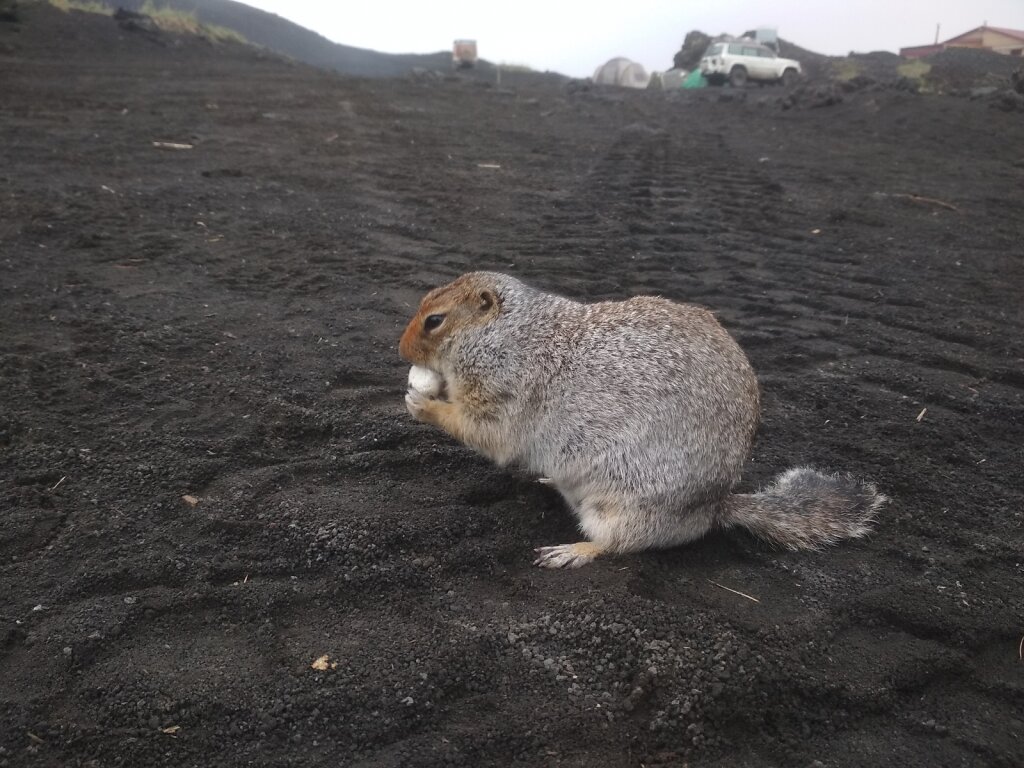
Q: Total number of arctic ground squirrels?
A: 1